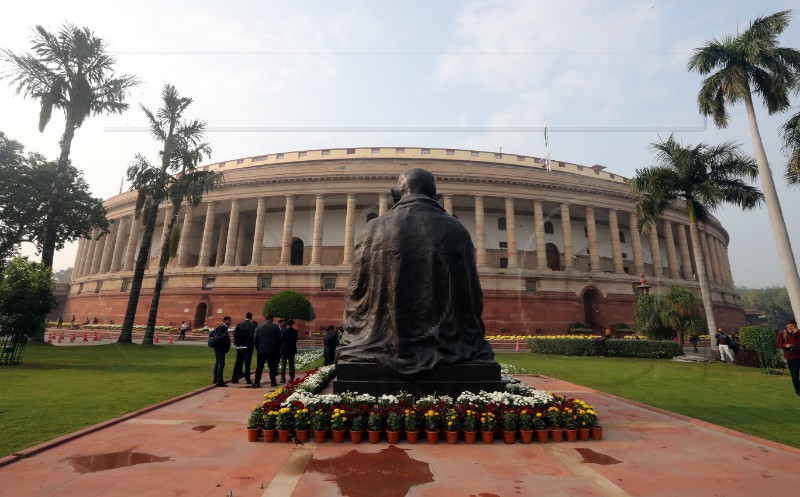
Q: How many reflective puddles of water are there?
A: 4